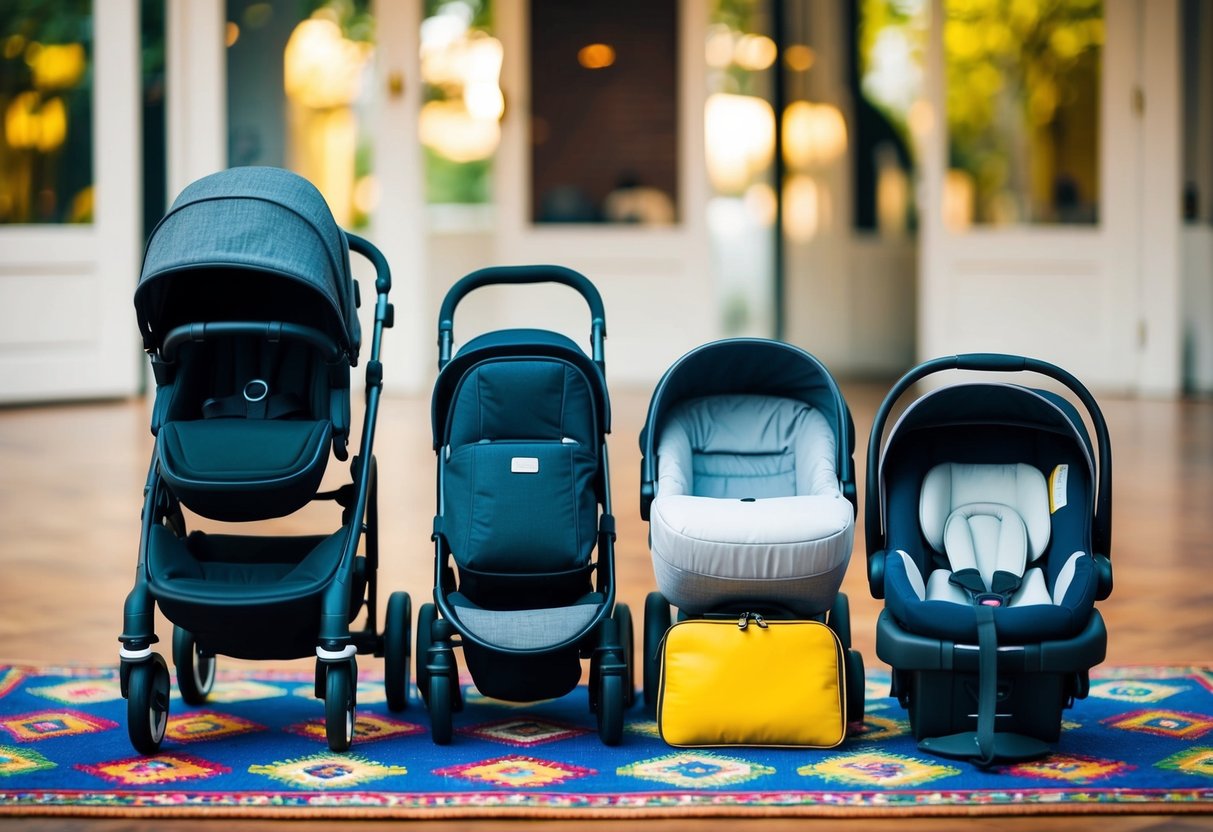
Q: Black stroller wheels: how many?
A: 11